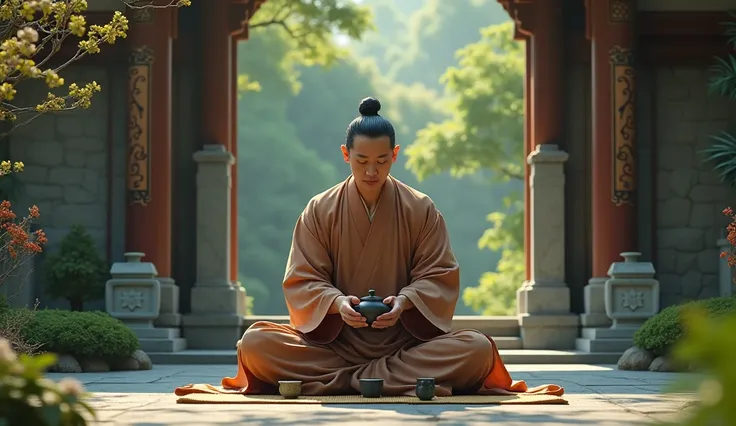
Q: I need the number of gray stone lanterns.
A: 2